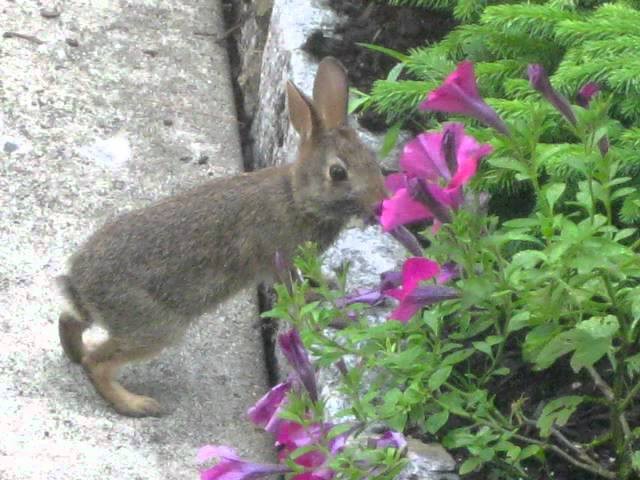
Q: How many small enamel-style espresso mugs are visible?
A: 0